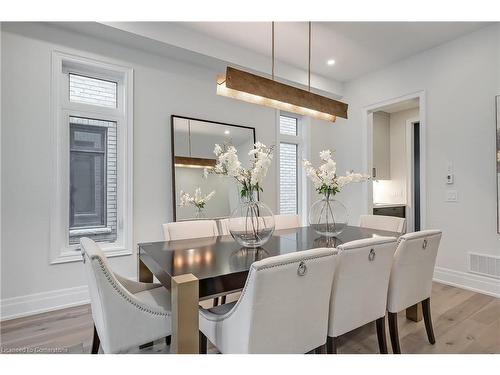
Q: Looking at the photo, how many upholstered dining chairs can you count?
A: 8